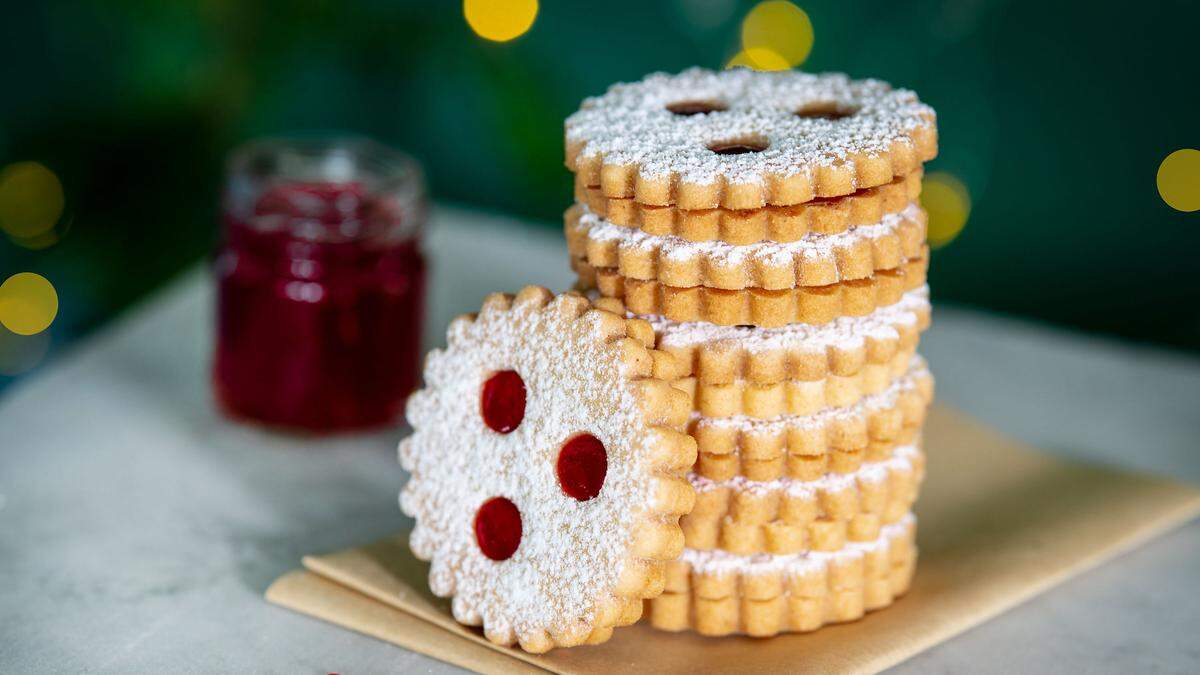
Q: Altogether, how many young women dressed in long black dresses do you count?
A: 0